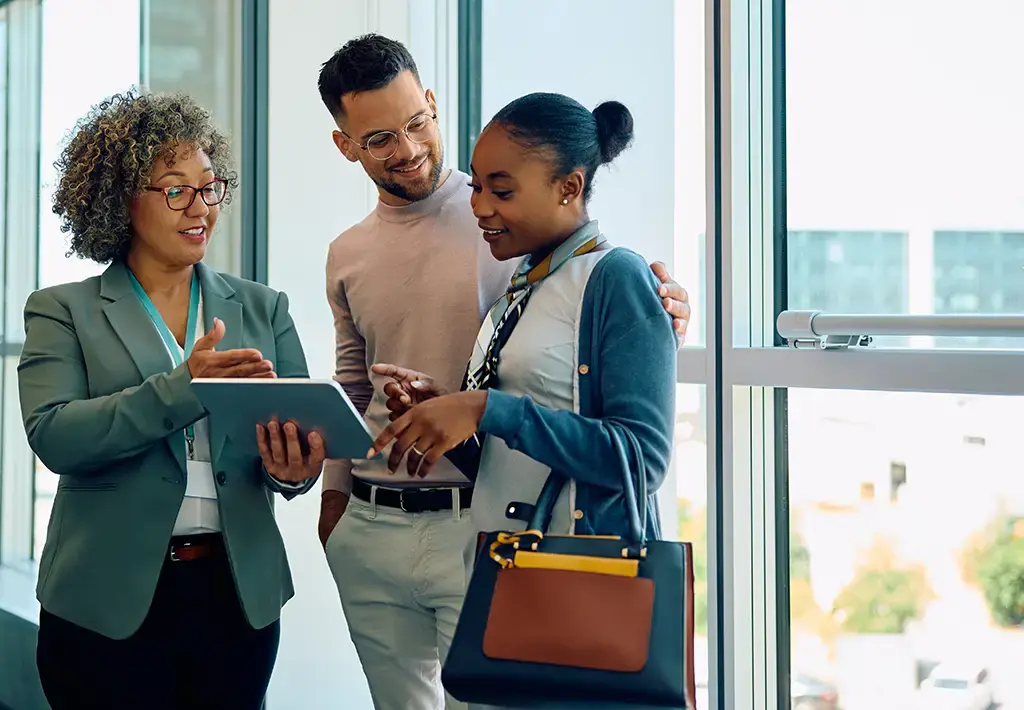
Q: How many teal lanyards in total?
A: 1